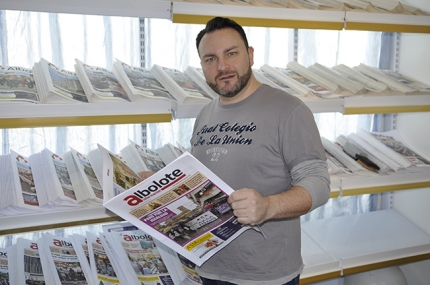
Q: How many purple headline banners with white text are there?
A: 1